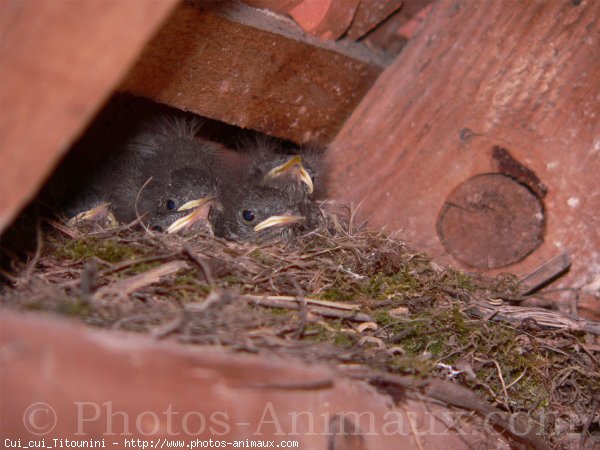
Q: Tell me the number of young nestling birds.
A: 5